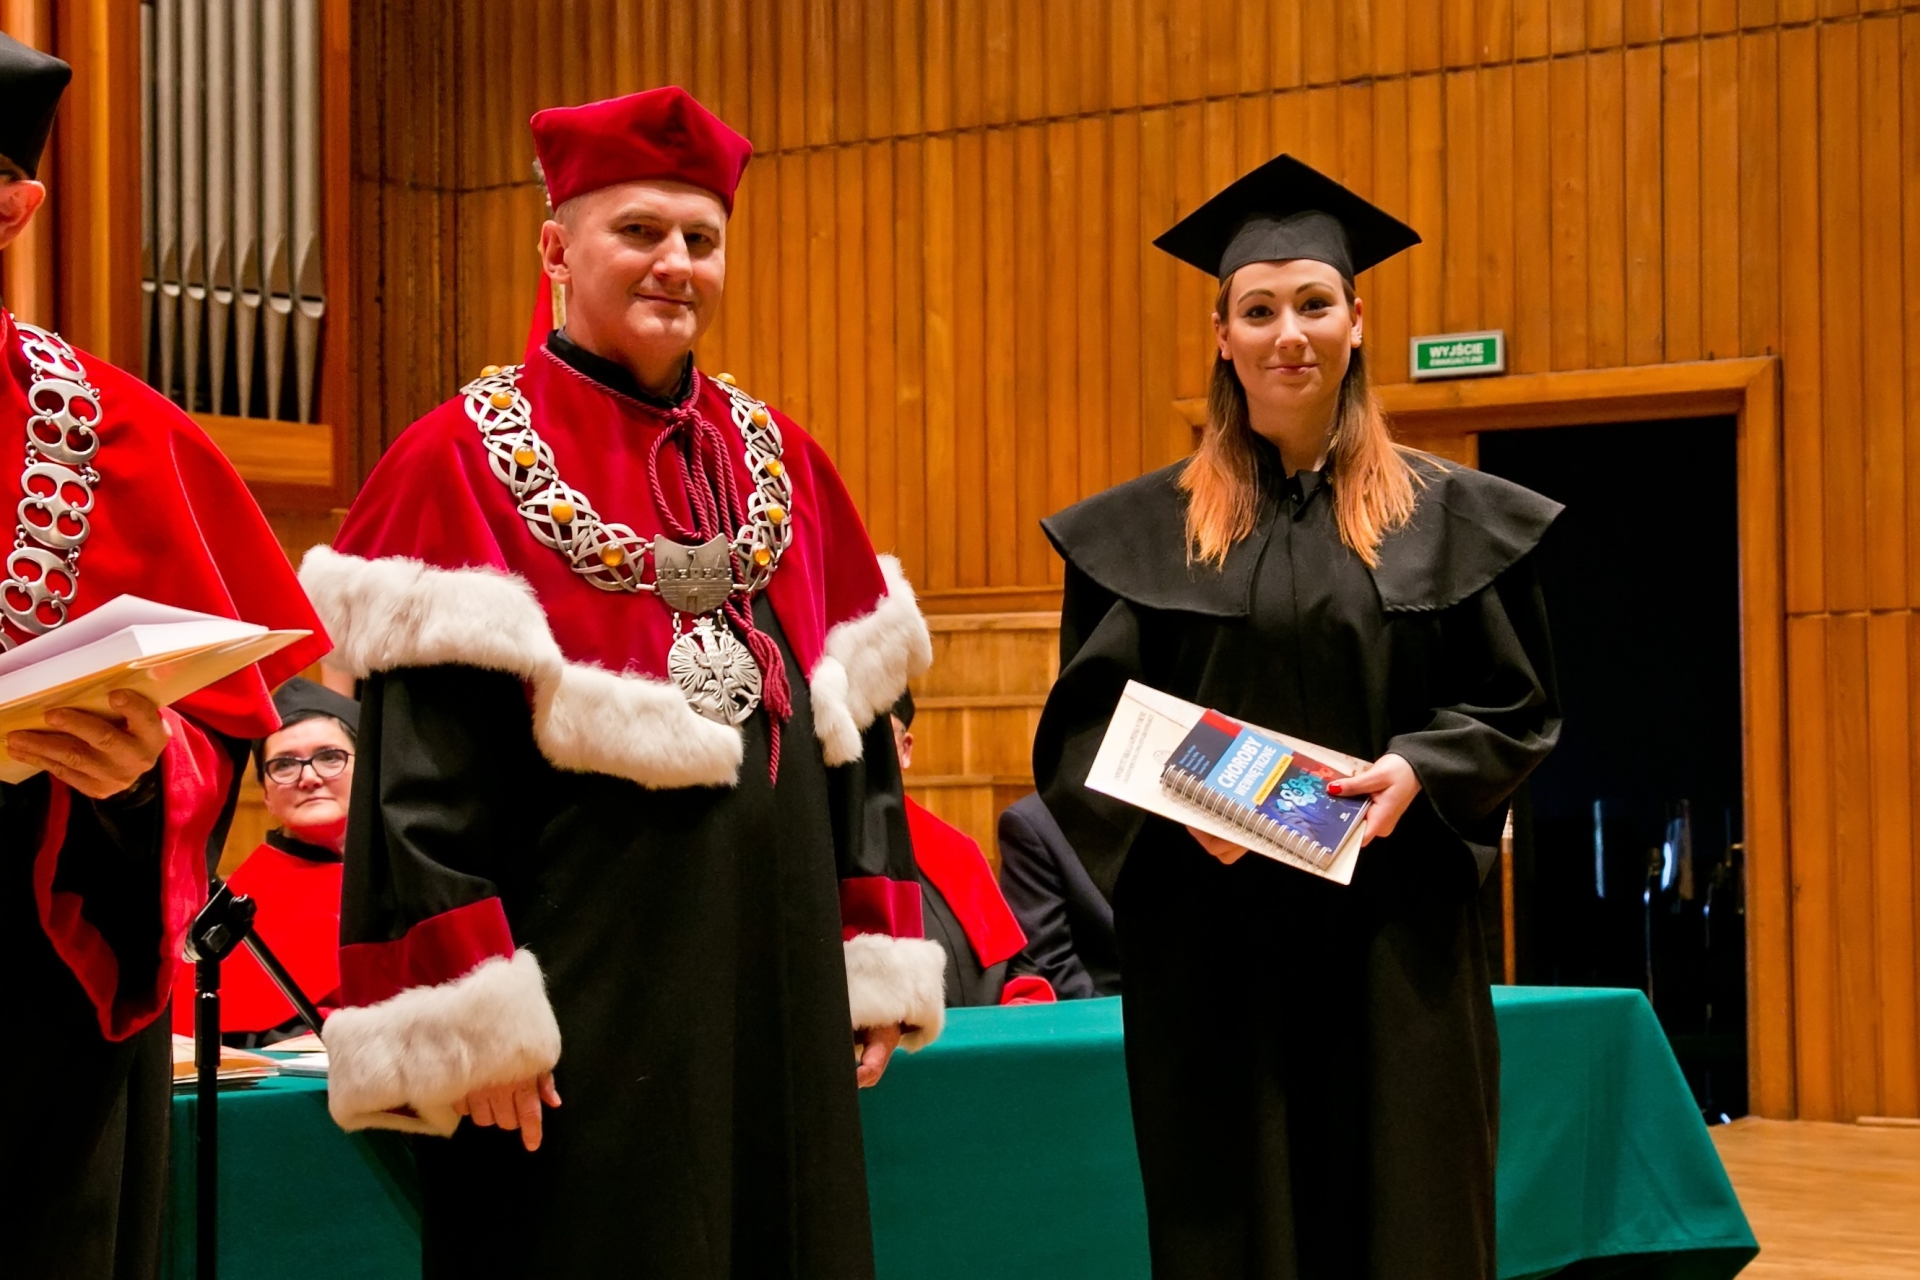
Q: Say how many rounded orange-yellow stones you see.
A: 10